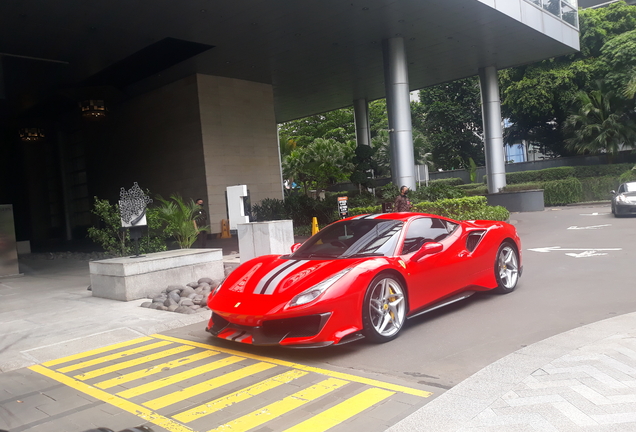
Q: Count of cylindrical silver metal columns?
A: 3